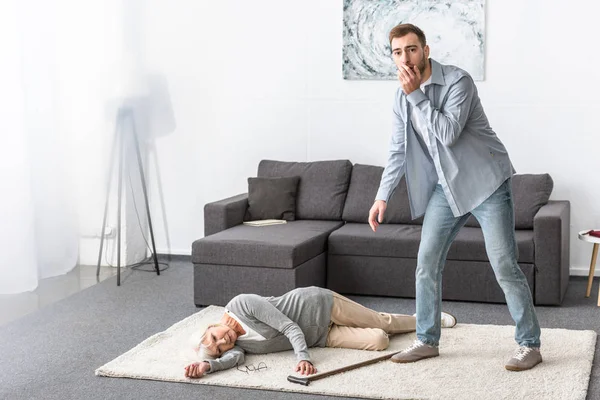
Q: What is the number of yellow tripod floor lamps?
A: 0